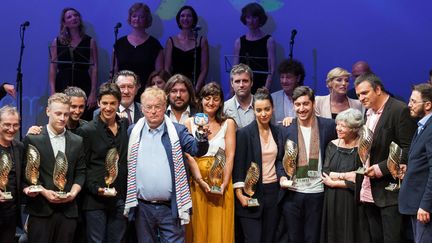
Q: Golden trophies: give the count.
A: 9